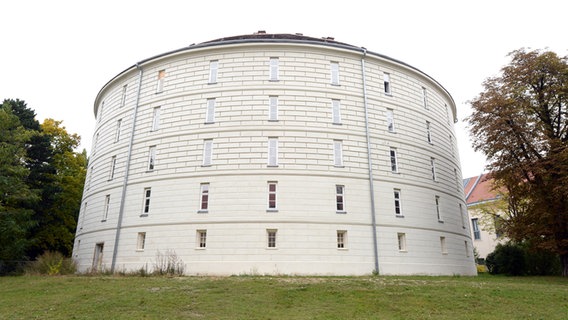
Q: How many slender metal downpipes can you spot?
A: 2